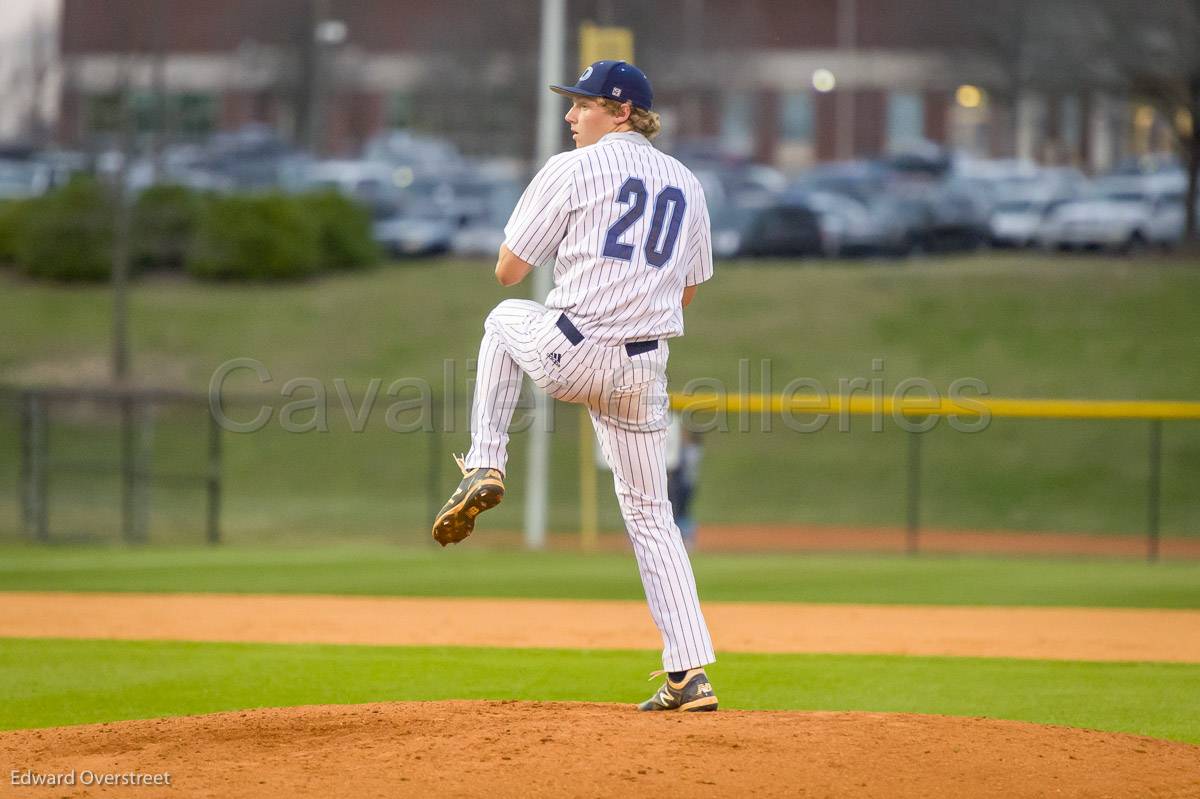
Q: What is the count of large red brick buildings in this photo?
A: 1